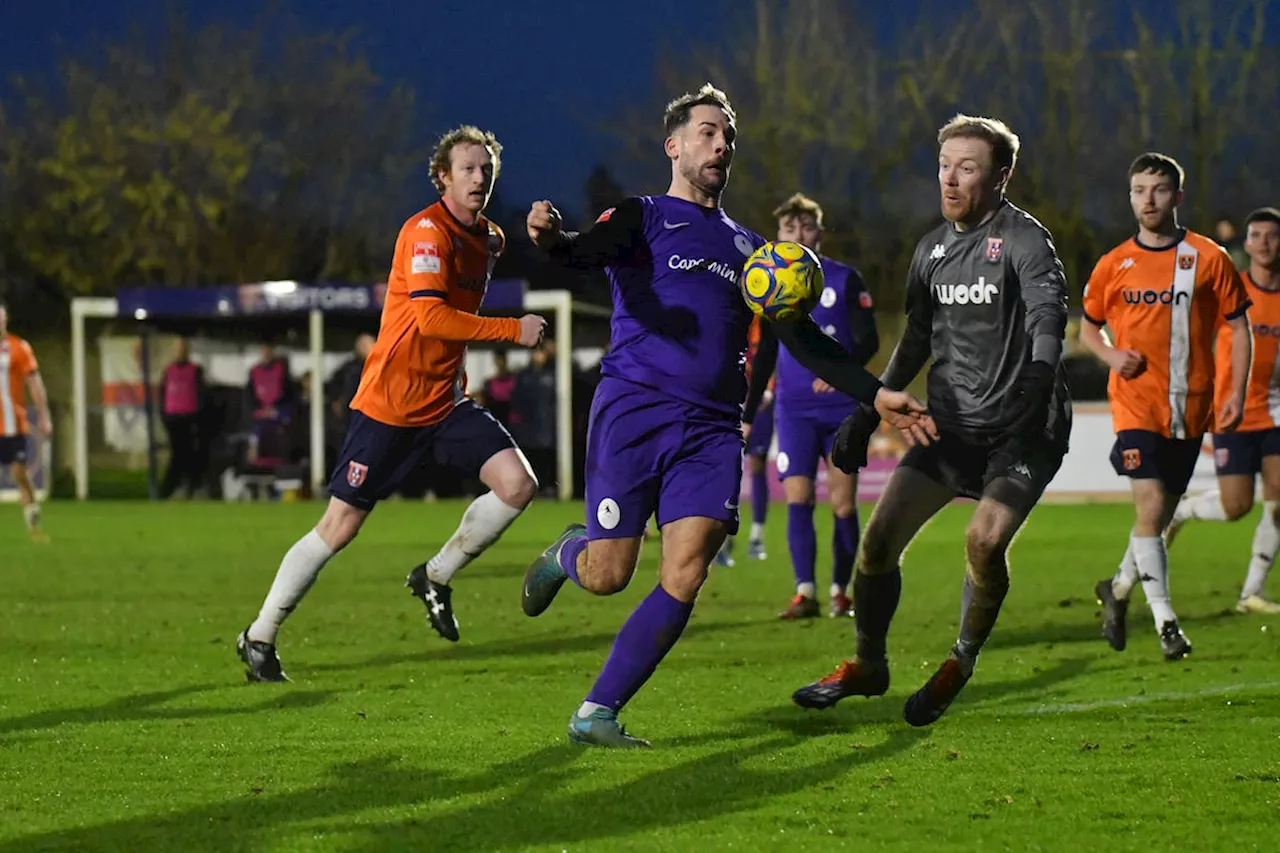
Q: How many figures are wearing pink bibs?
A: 3